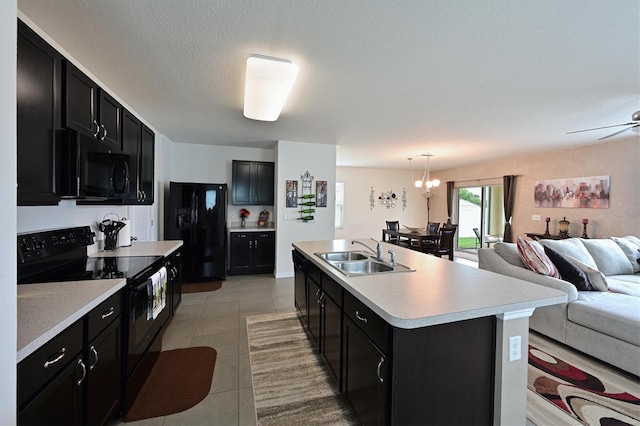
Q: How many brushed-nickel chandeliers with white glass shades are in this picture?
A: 1